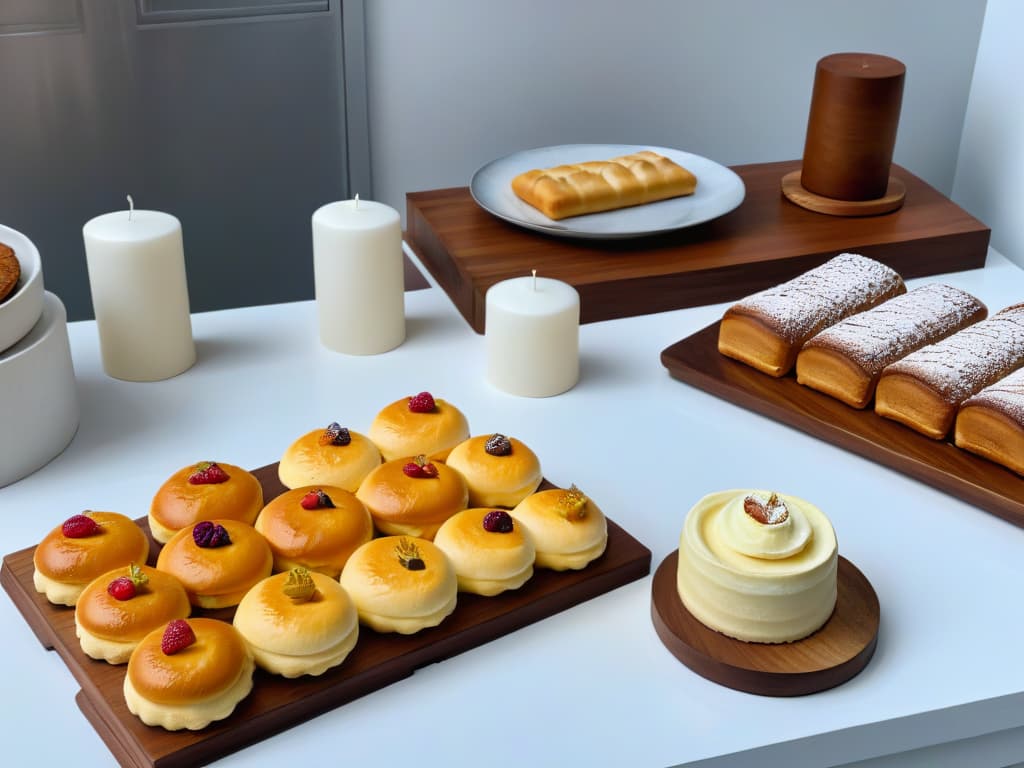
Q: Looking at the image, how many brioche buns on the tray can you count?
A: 14